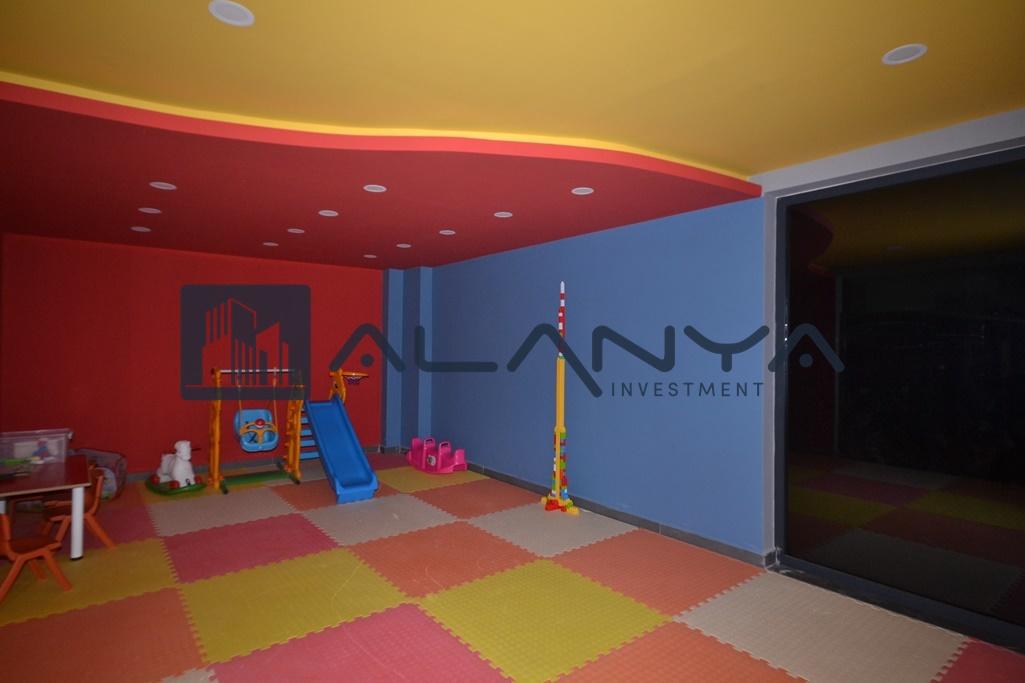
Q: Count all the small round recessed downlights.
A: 14